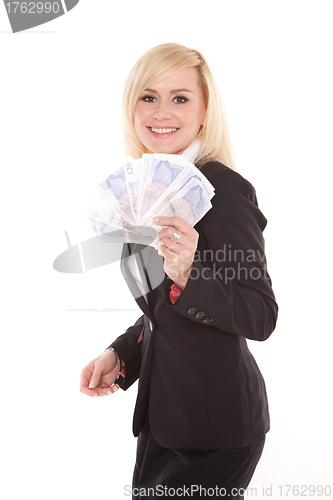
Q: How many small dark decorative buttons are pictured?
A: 3